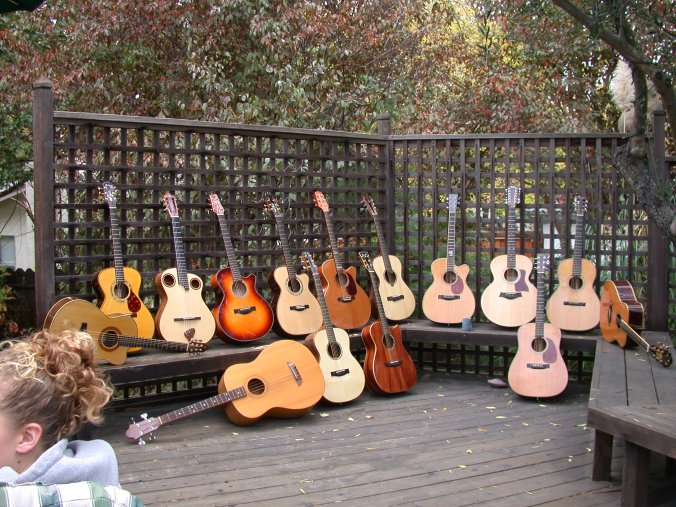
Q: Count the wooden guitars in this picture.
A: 15